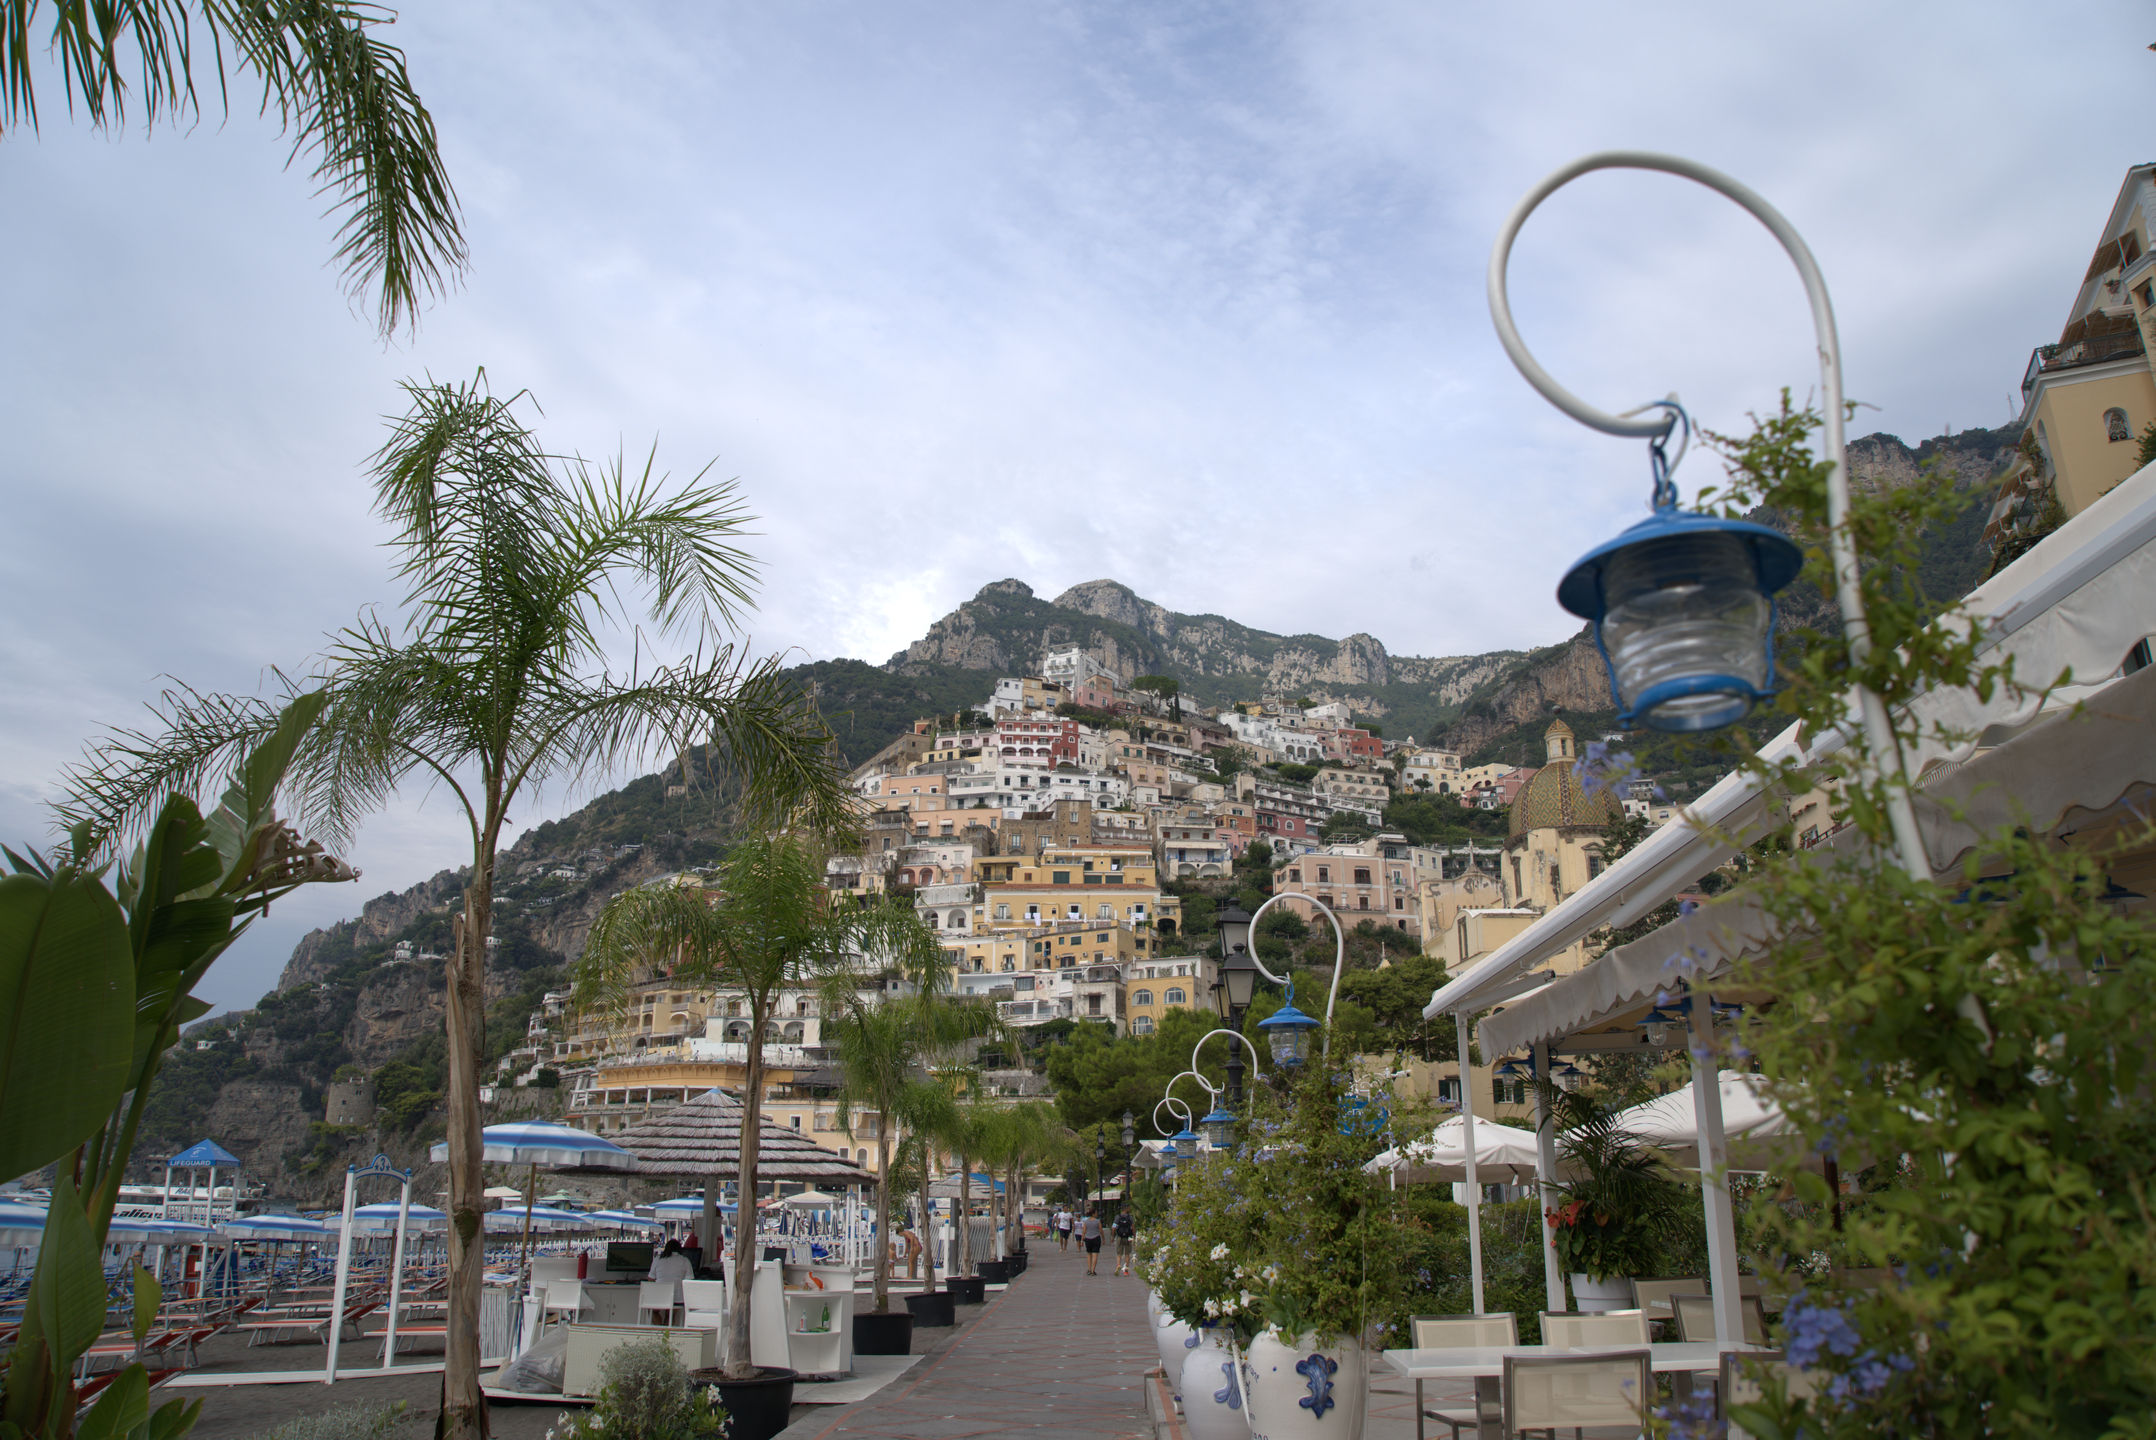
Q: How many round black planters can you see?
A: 7